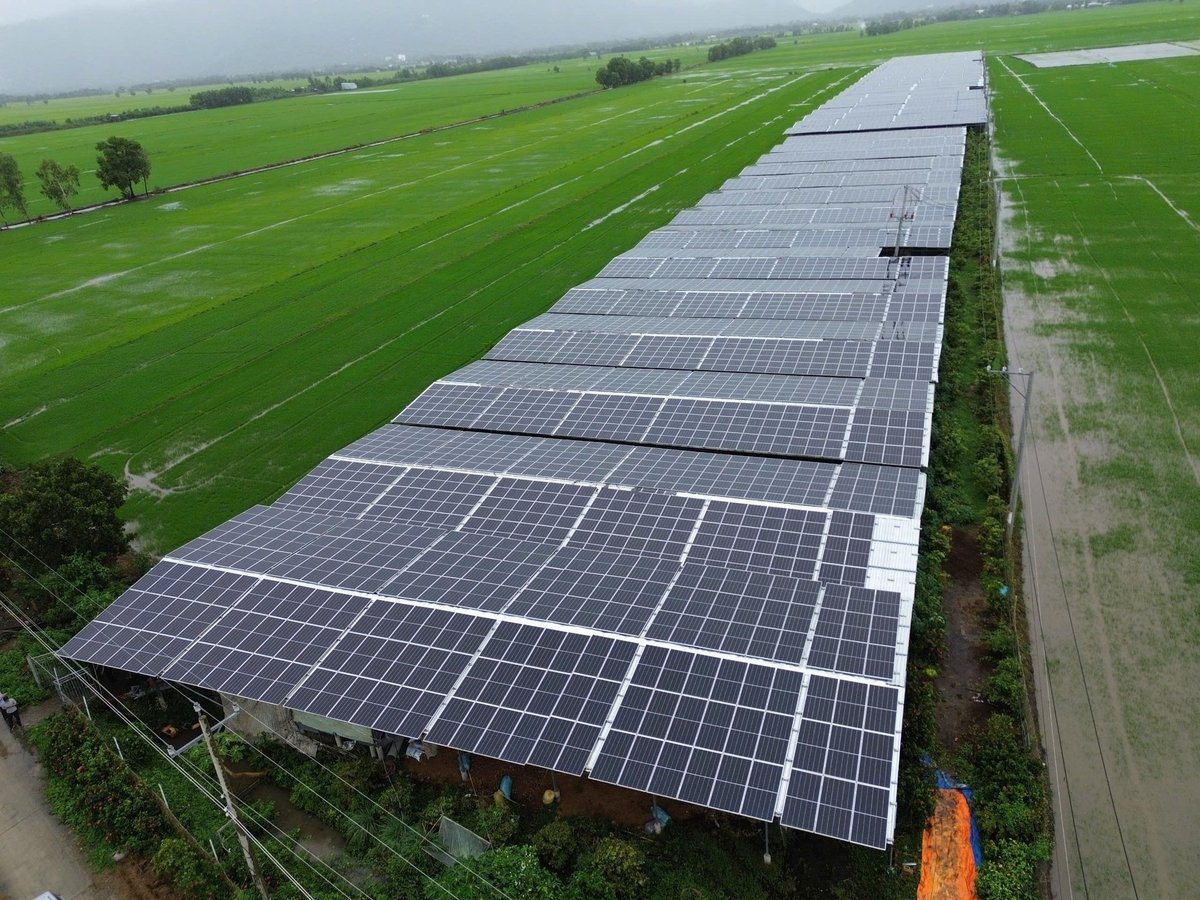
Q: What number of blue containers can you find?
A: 3